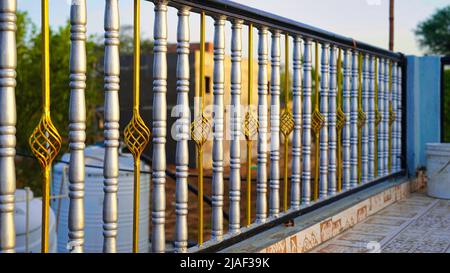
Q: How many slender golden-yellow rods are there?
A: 10